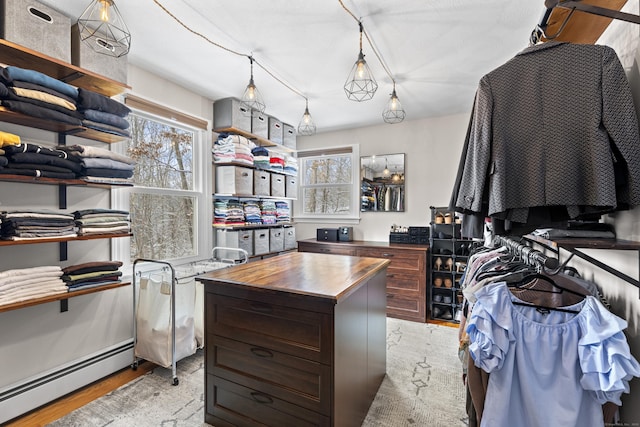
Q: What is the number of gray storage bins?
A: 14